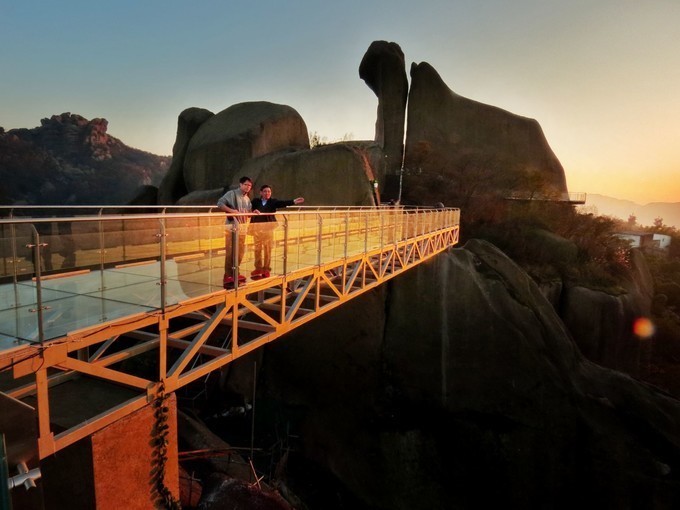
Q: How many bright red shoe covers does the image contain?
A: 4